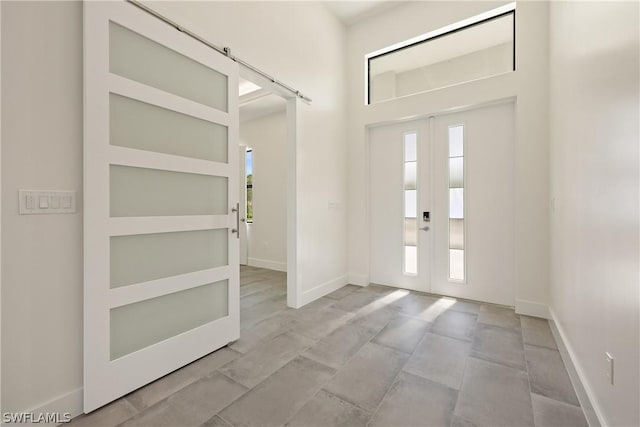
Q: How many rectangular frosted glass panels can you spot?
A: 5